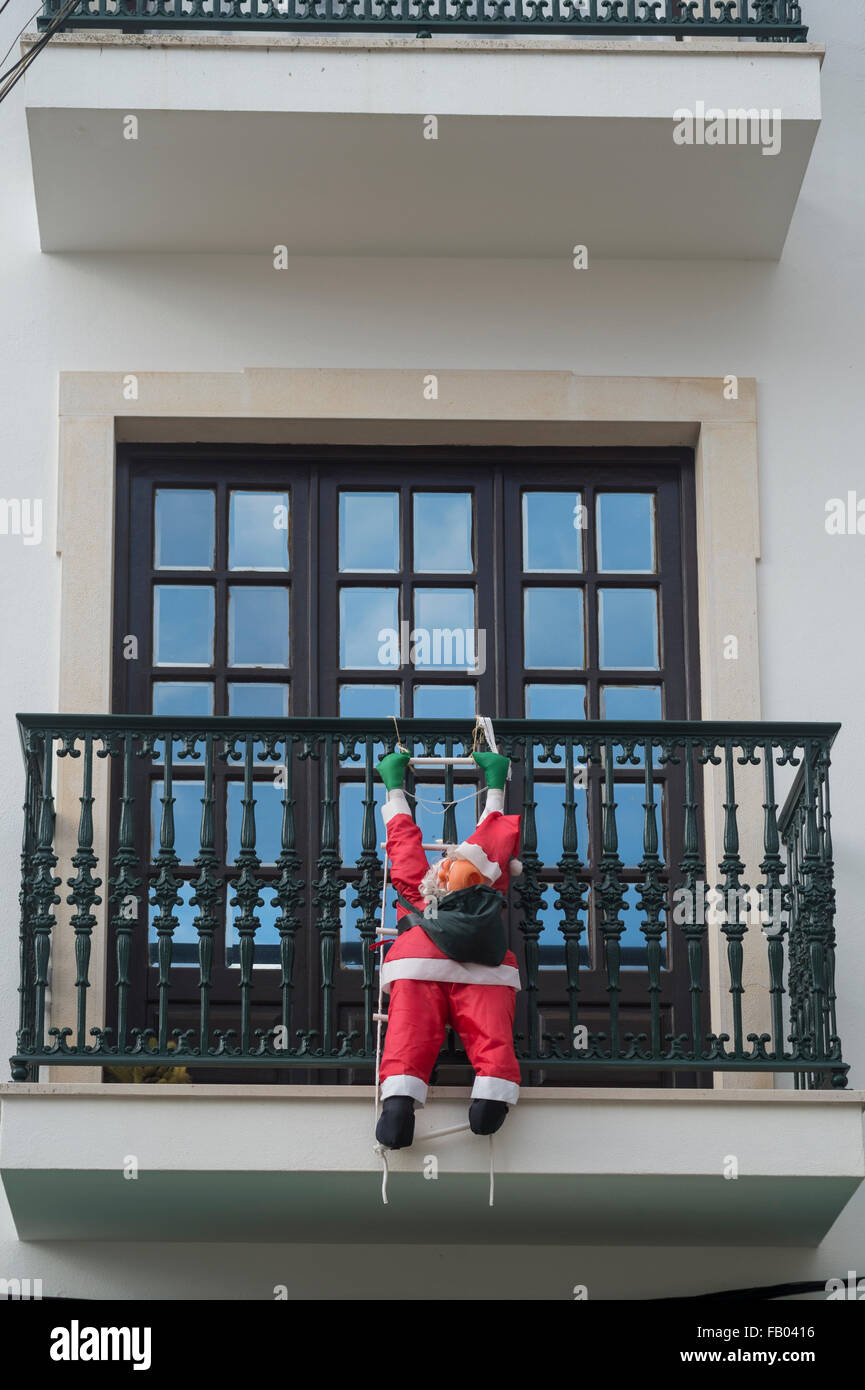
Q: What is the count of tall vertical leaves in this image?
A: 3